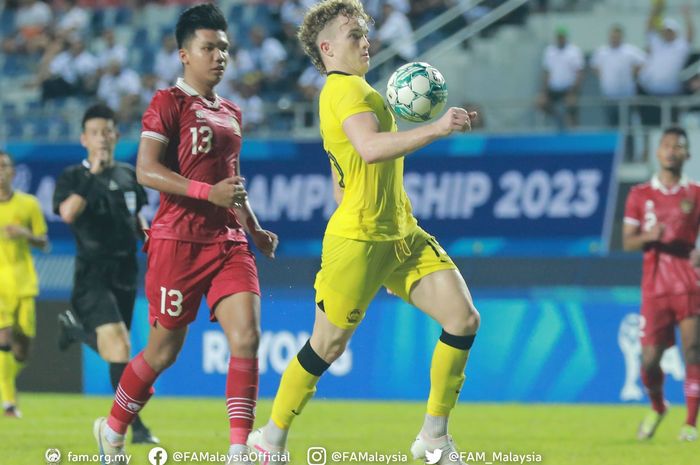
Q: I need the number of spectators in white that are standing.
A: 3